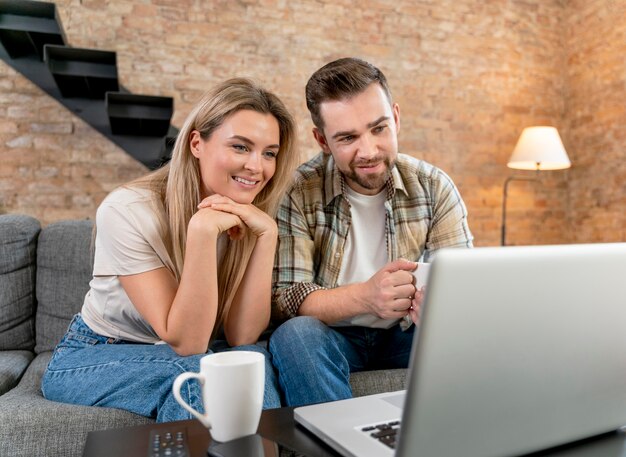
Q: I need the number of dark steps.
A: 3